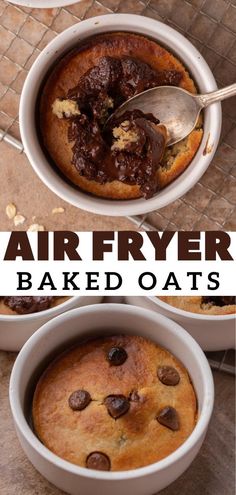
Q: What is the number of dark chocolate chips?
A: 6